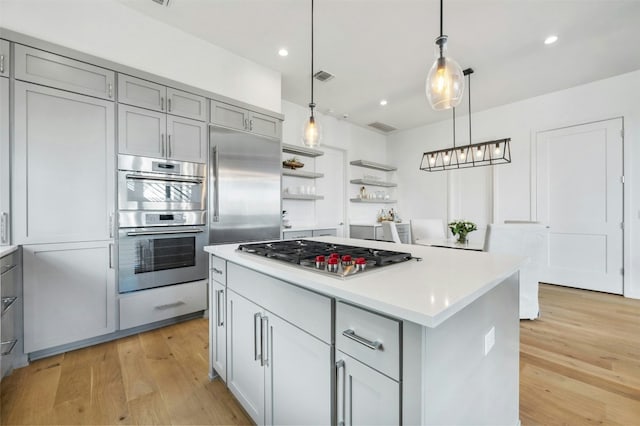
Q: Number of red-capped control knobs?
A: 5